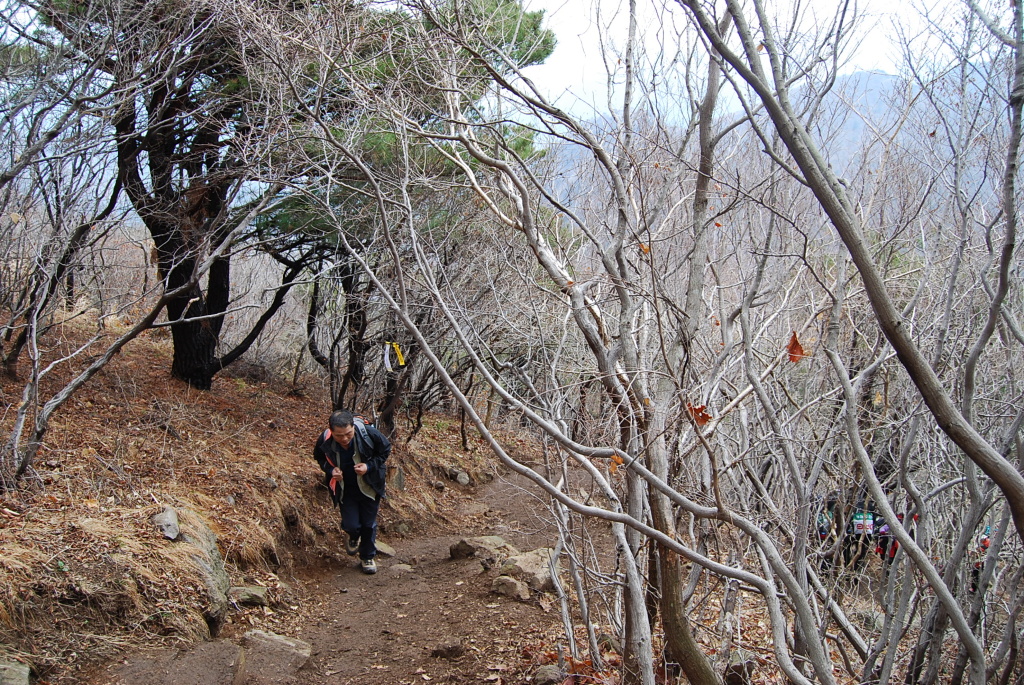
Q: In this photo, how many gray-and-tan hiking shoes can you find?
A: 2